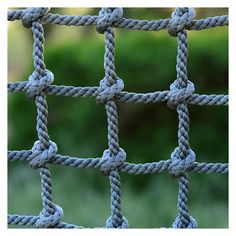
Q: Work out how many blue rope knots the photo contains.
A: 12